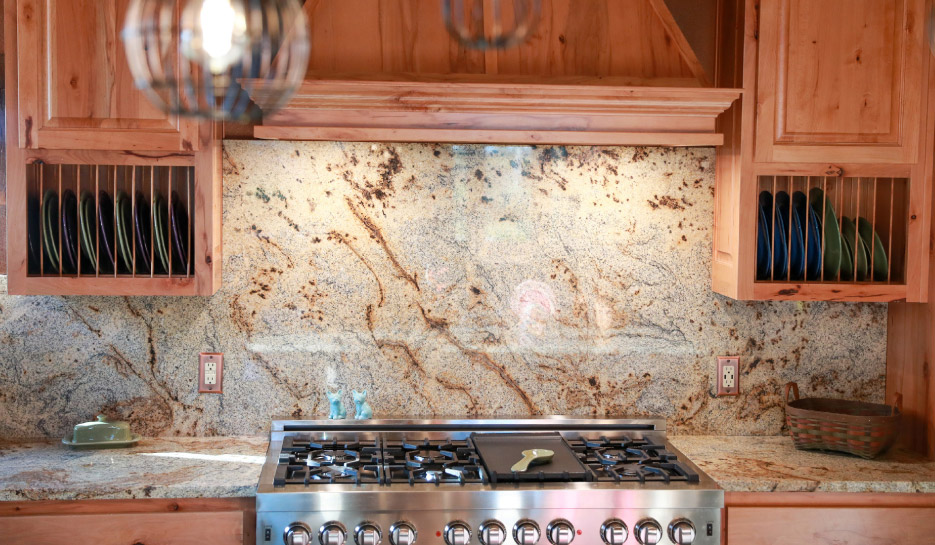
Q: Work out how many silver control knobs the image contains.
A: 11